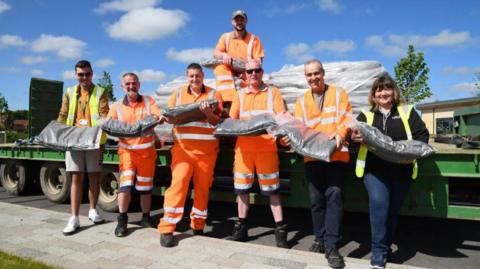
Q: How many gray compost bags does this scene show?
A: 7